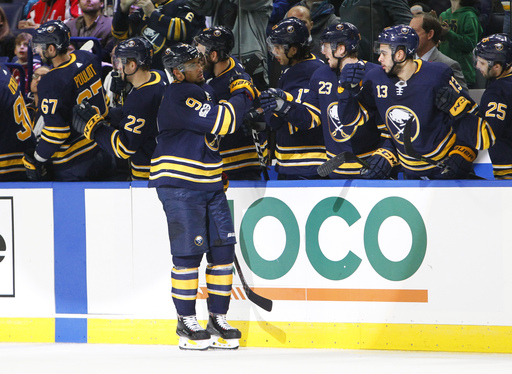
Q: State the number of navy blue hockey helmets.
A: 8